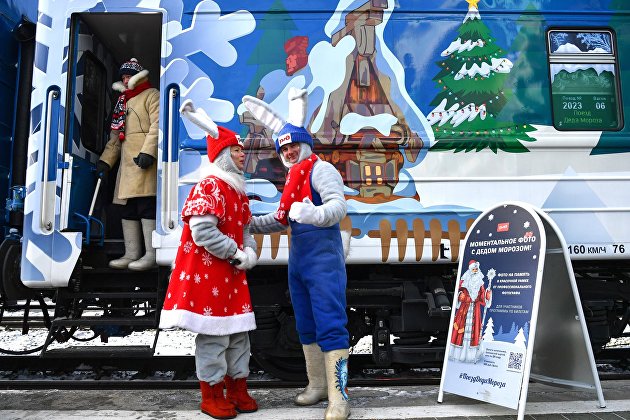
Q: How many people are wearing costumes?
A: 2